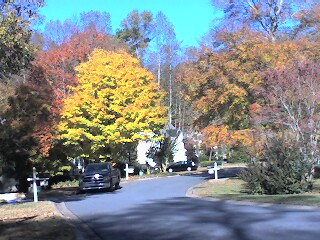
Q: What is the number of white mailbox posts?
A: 3